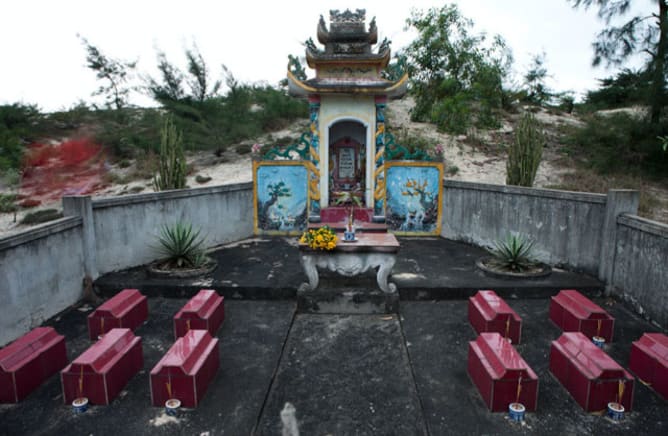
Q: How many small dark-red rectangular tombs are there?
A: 10